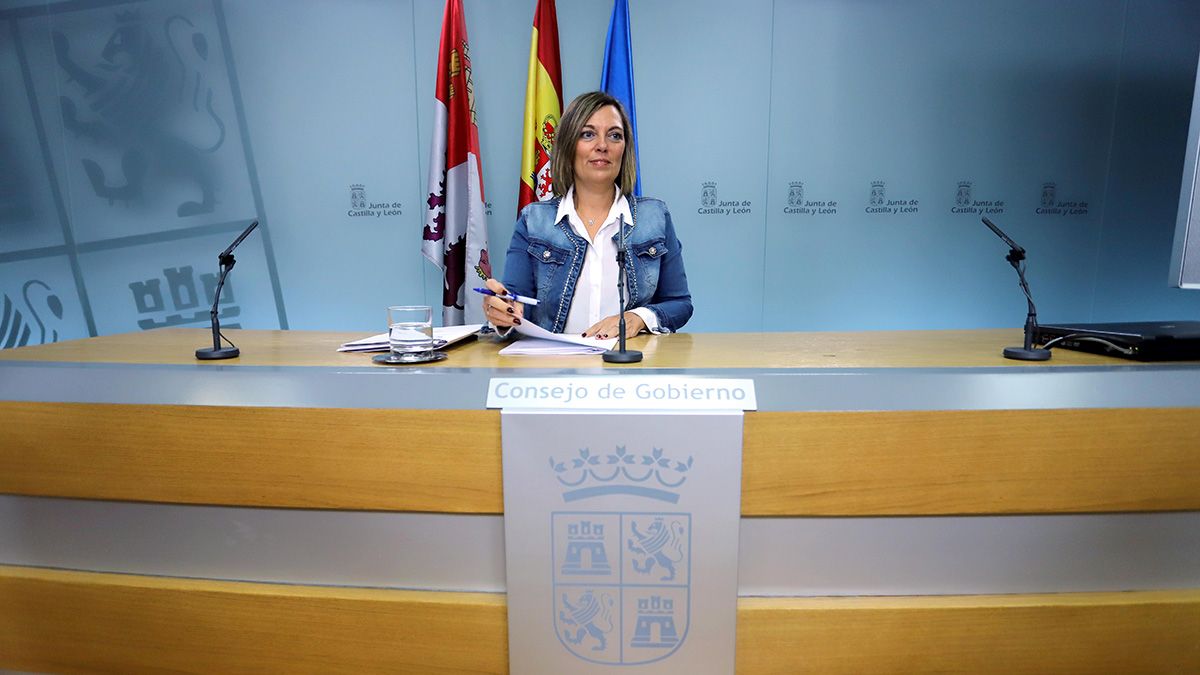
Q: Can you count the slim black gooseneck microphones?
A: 3